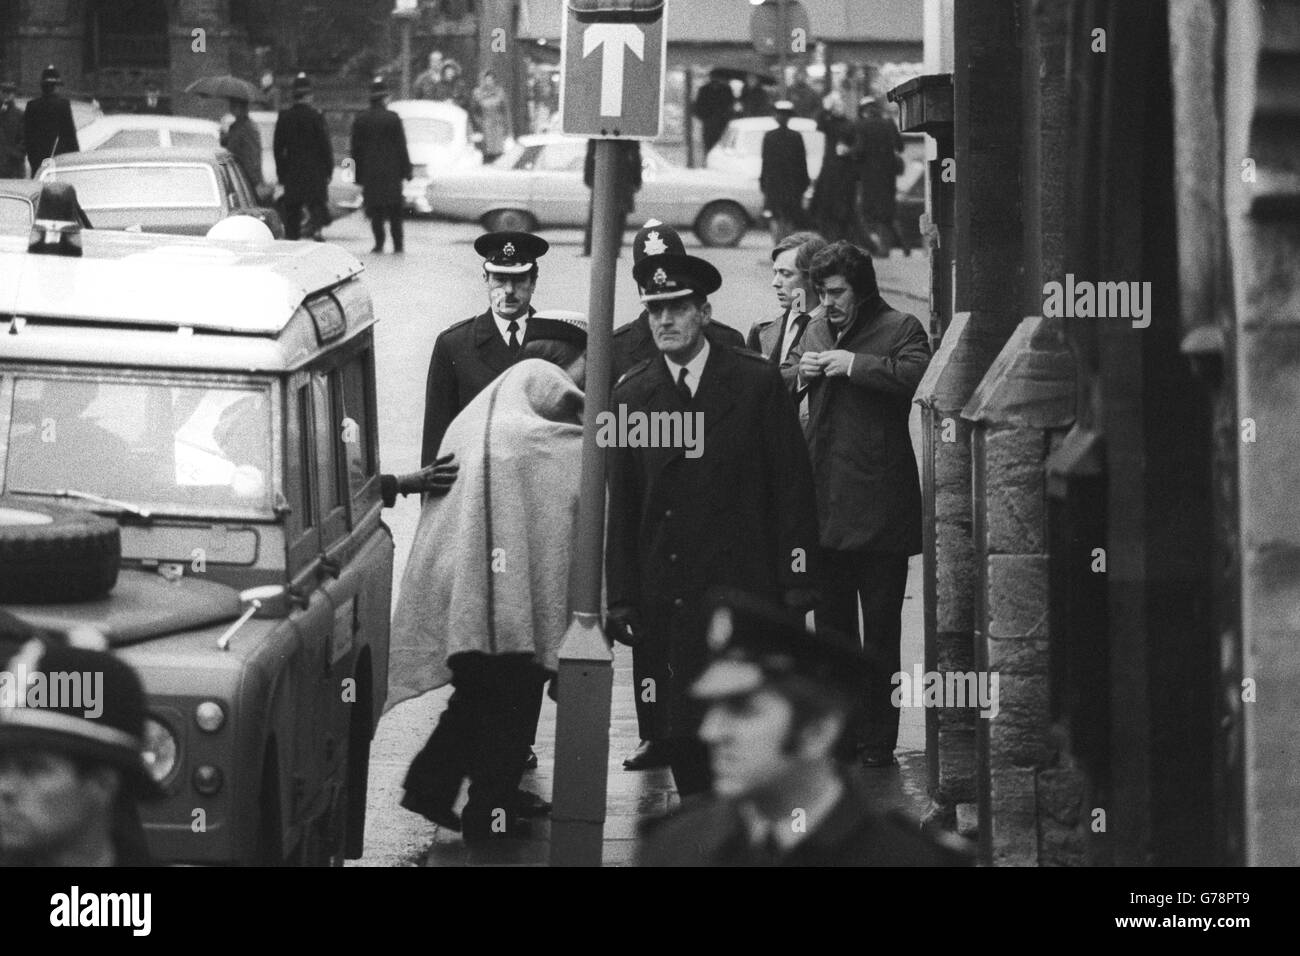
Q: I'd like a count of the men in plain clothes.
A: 2